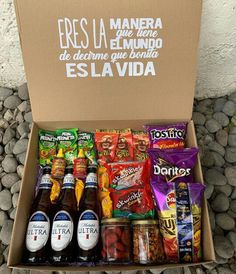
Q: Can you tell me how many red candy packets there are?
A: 5